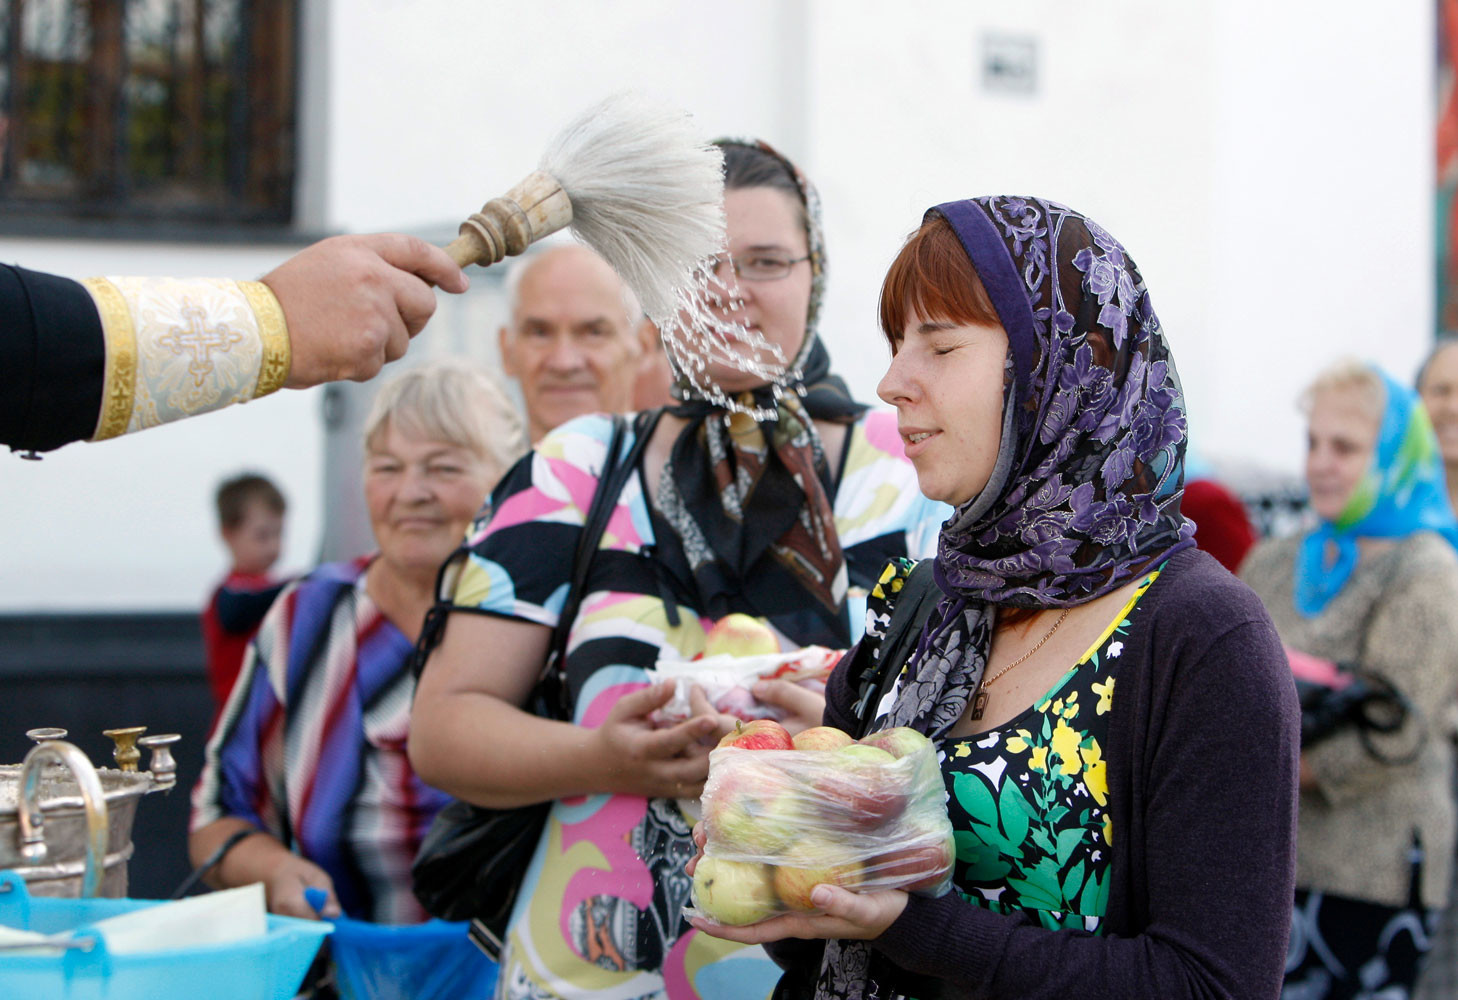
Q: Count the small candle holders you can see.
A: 3